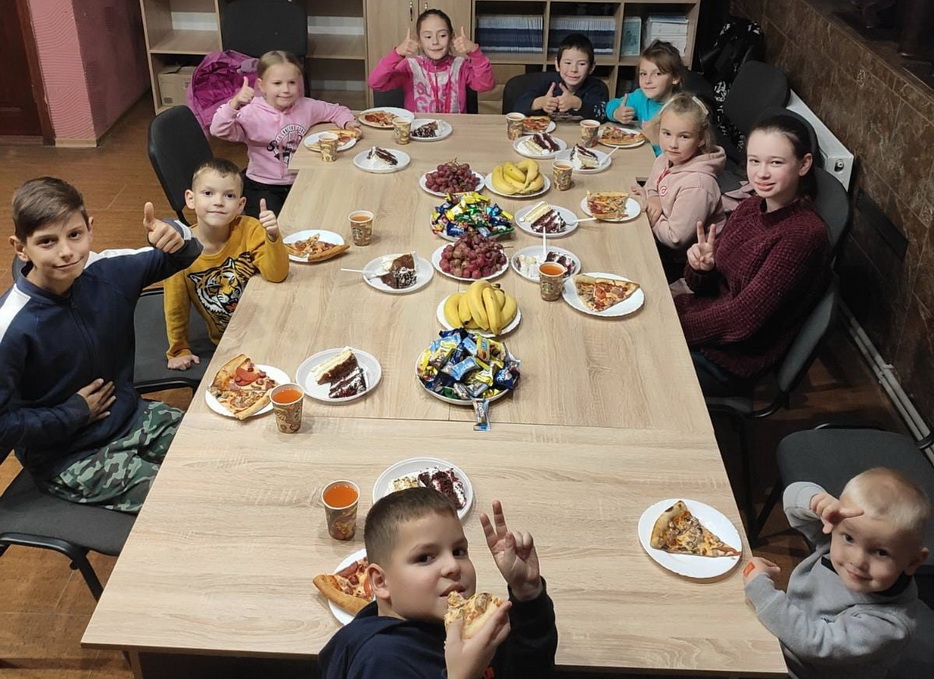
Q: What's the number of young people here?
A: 10